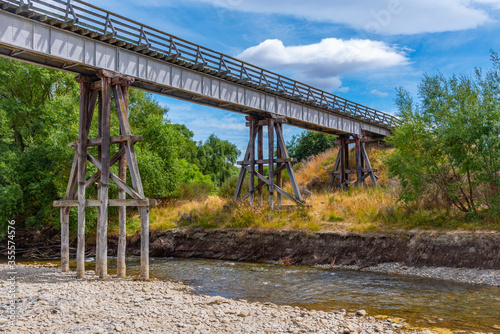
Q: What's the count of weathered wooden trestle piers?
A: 3